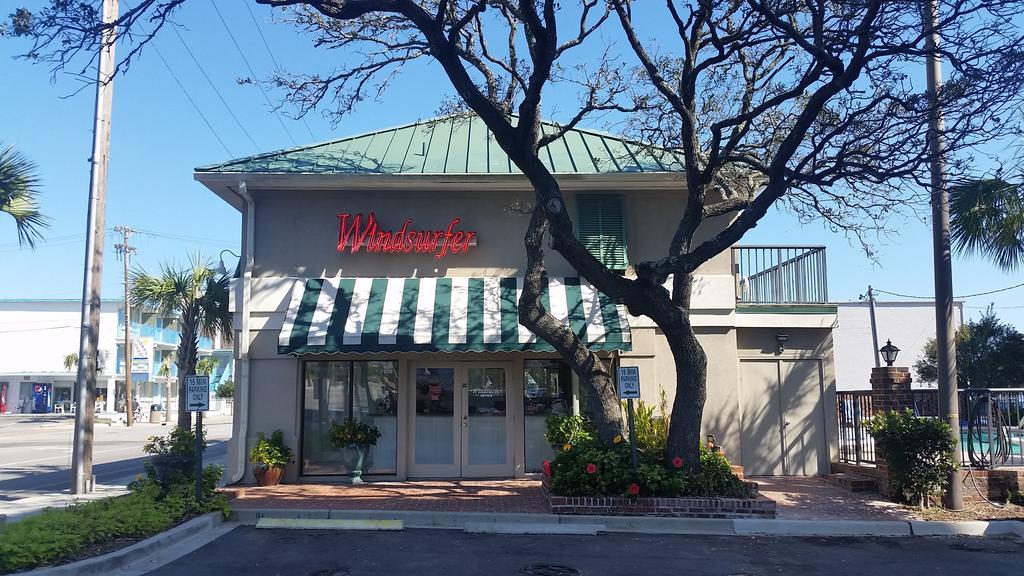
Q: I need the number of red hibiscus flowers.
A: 4